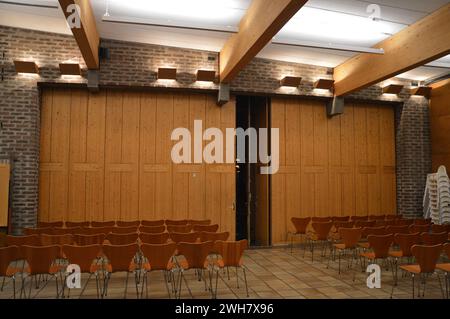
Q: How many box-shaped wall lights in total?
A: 8